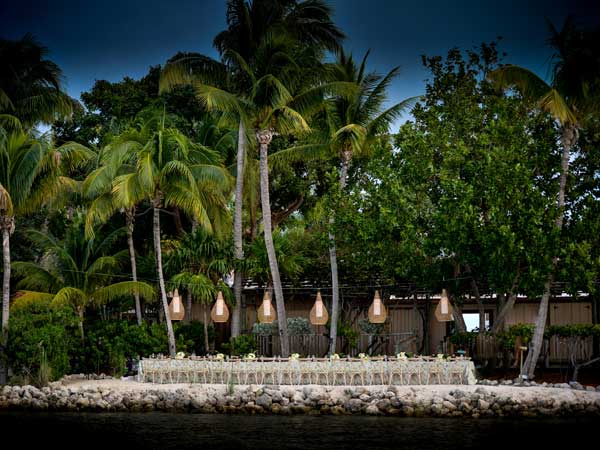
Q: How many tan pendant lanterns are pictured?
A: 6